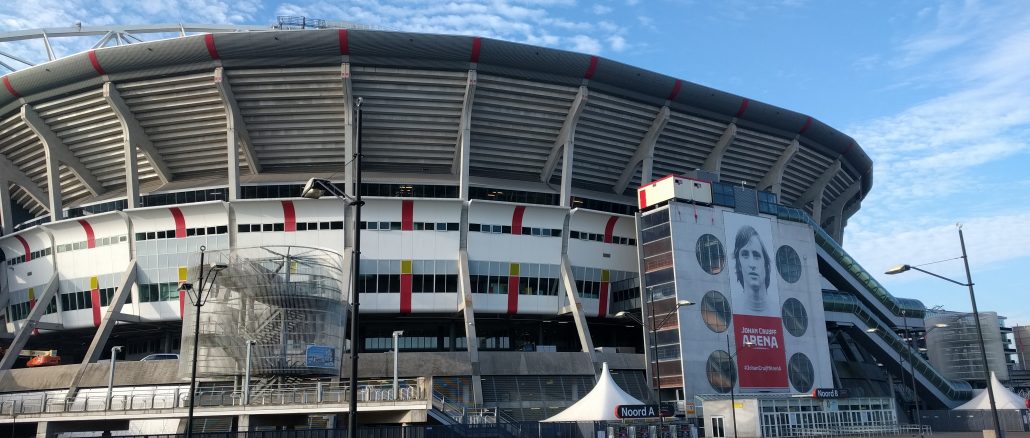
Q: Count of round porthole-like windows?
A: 6